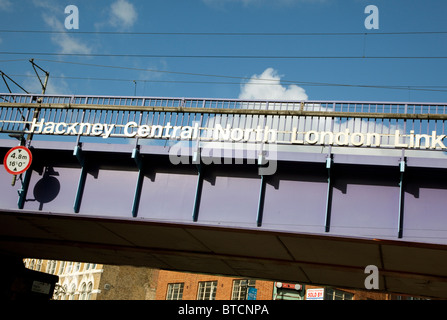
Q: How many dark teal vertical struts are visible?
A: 7